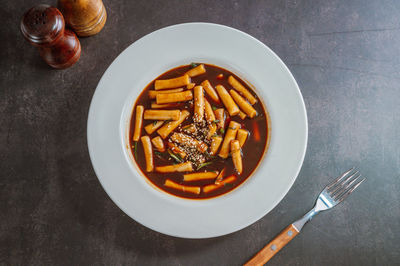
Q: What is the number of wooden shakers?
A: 2